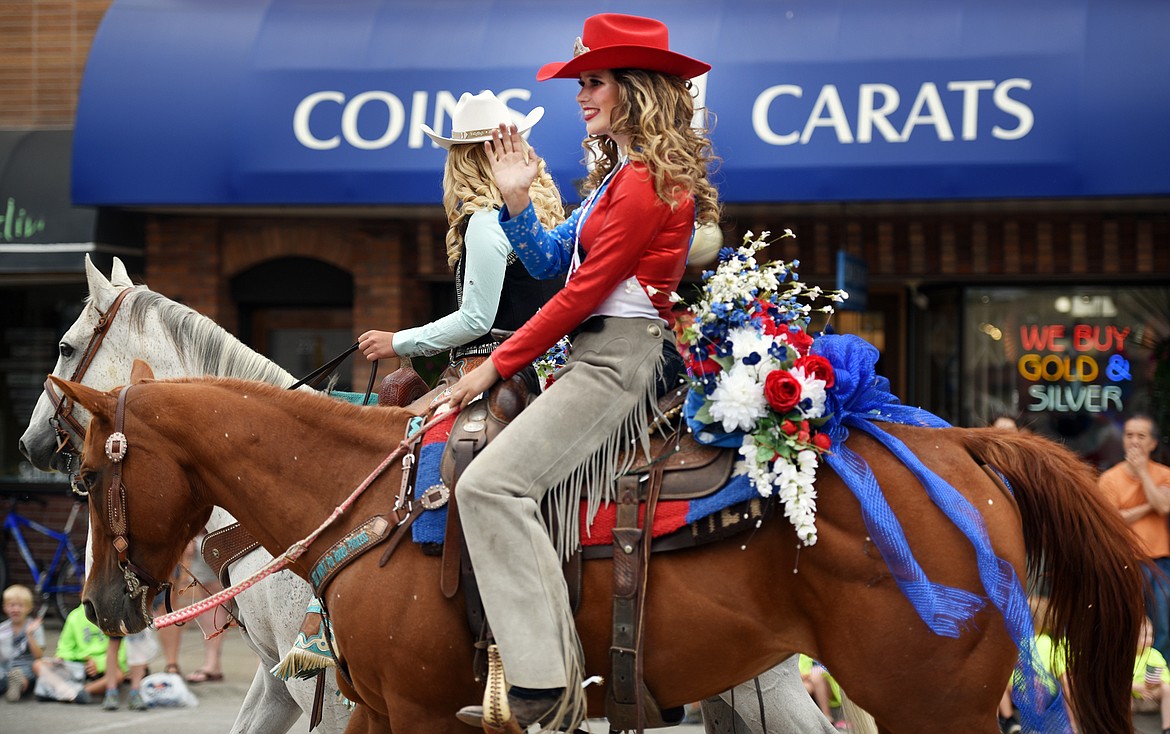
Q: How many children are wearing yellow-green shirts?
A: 4